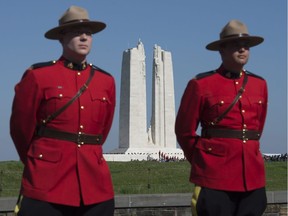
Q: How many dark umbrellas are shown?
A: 0